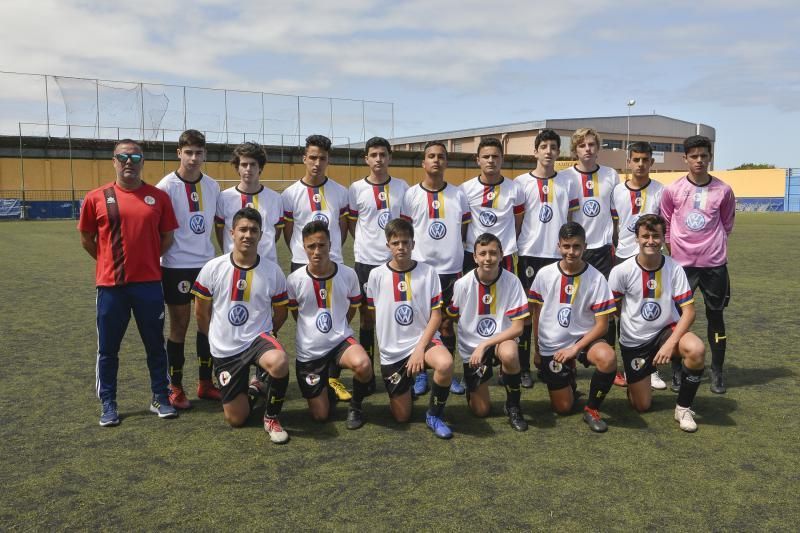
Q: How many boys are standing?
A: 10